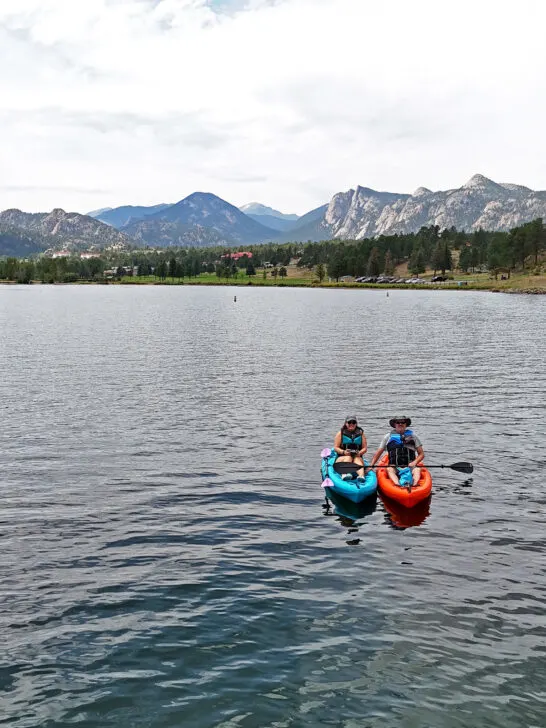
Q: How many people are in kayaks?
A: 2